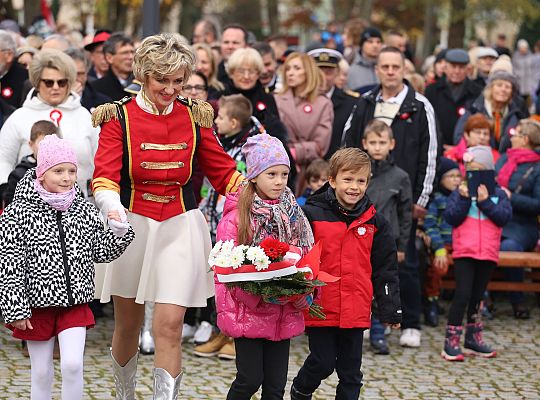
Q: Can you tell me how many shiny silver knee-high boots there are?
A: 2